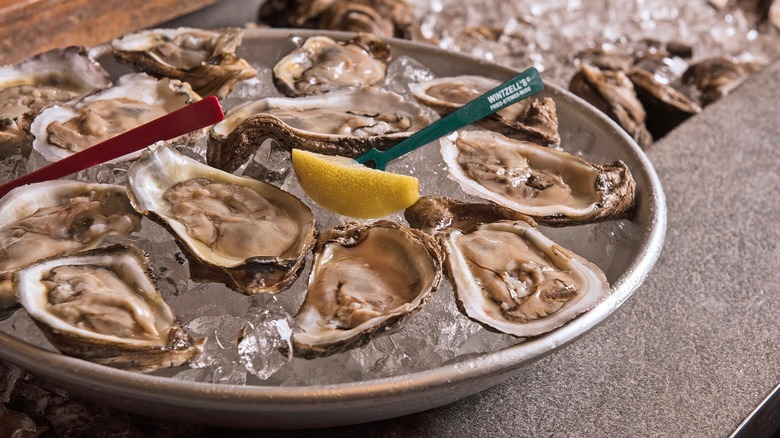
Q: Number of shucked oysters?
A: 12